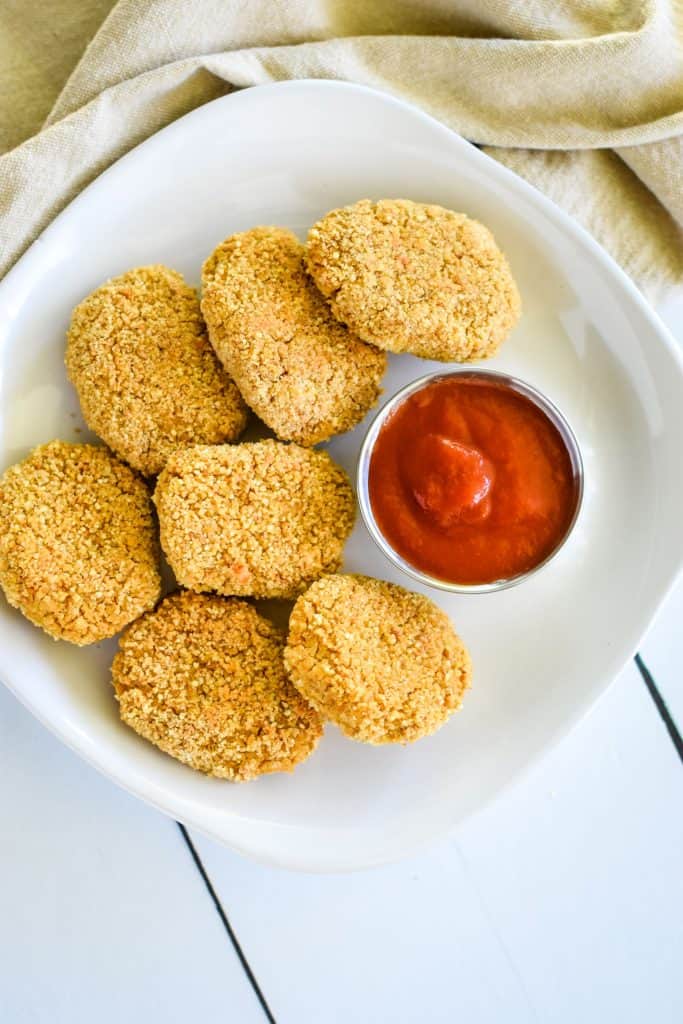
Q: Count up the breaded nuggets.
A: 7